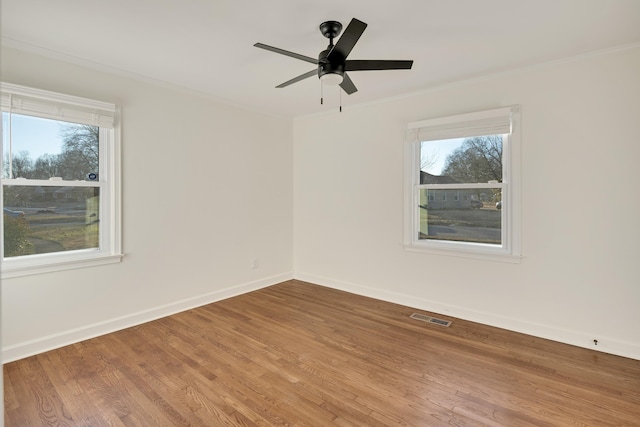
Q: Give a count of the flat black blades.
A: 5